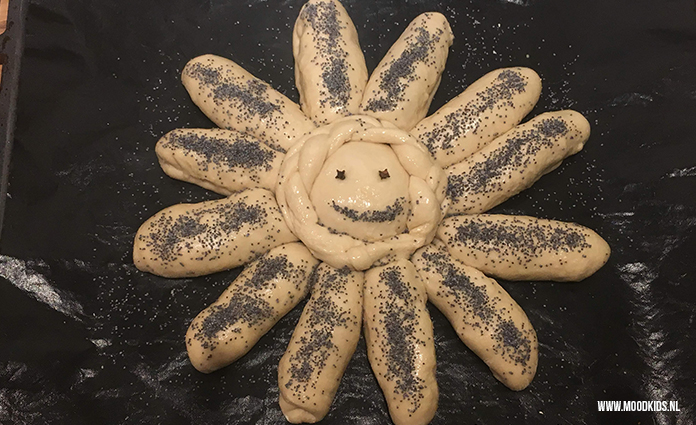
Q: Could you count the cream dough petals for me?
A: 12